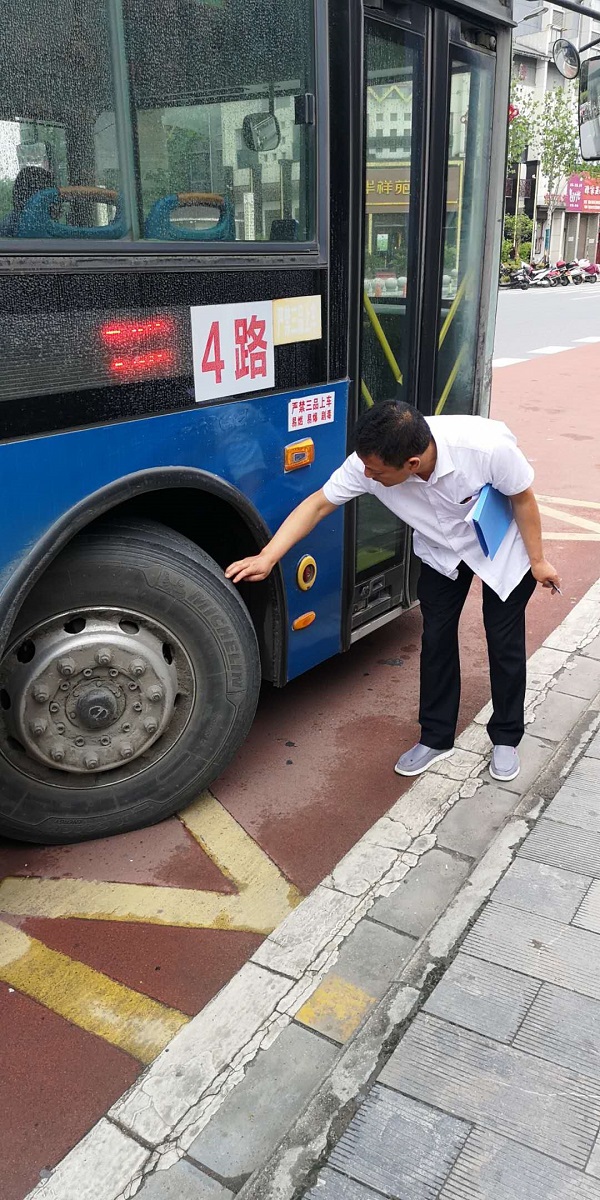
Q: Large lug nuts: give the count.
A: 10